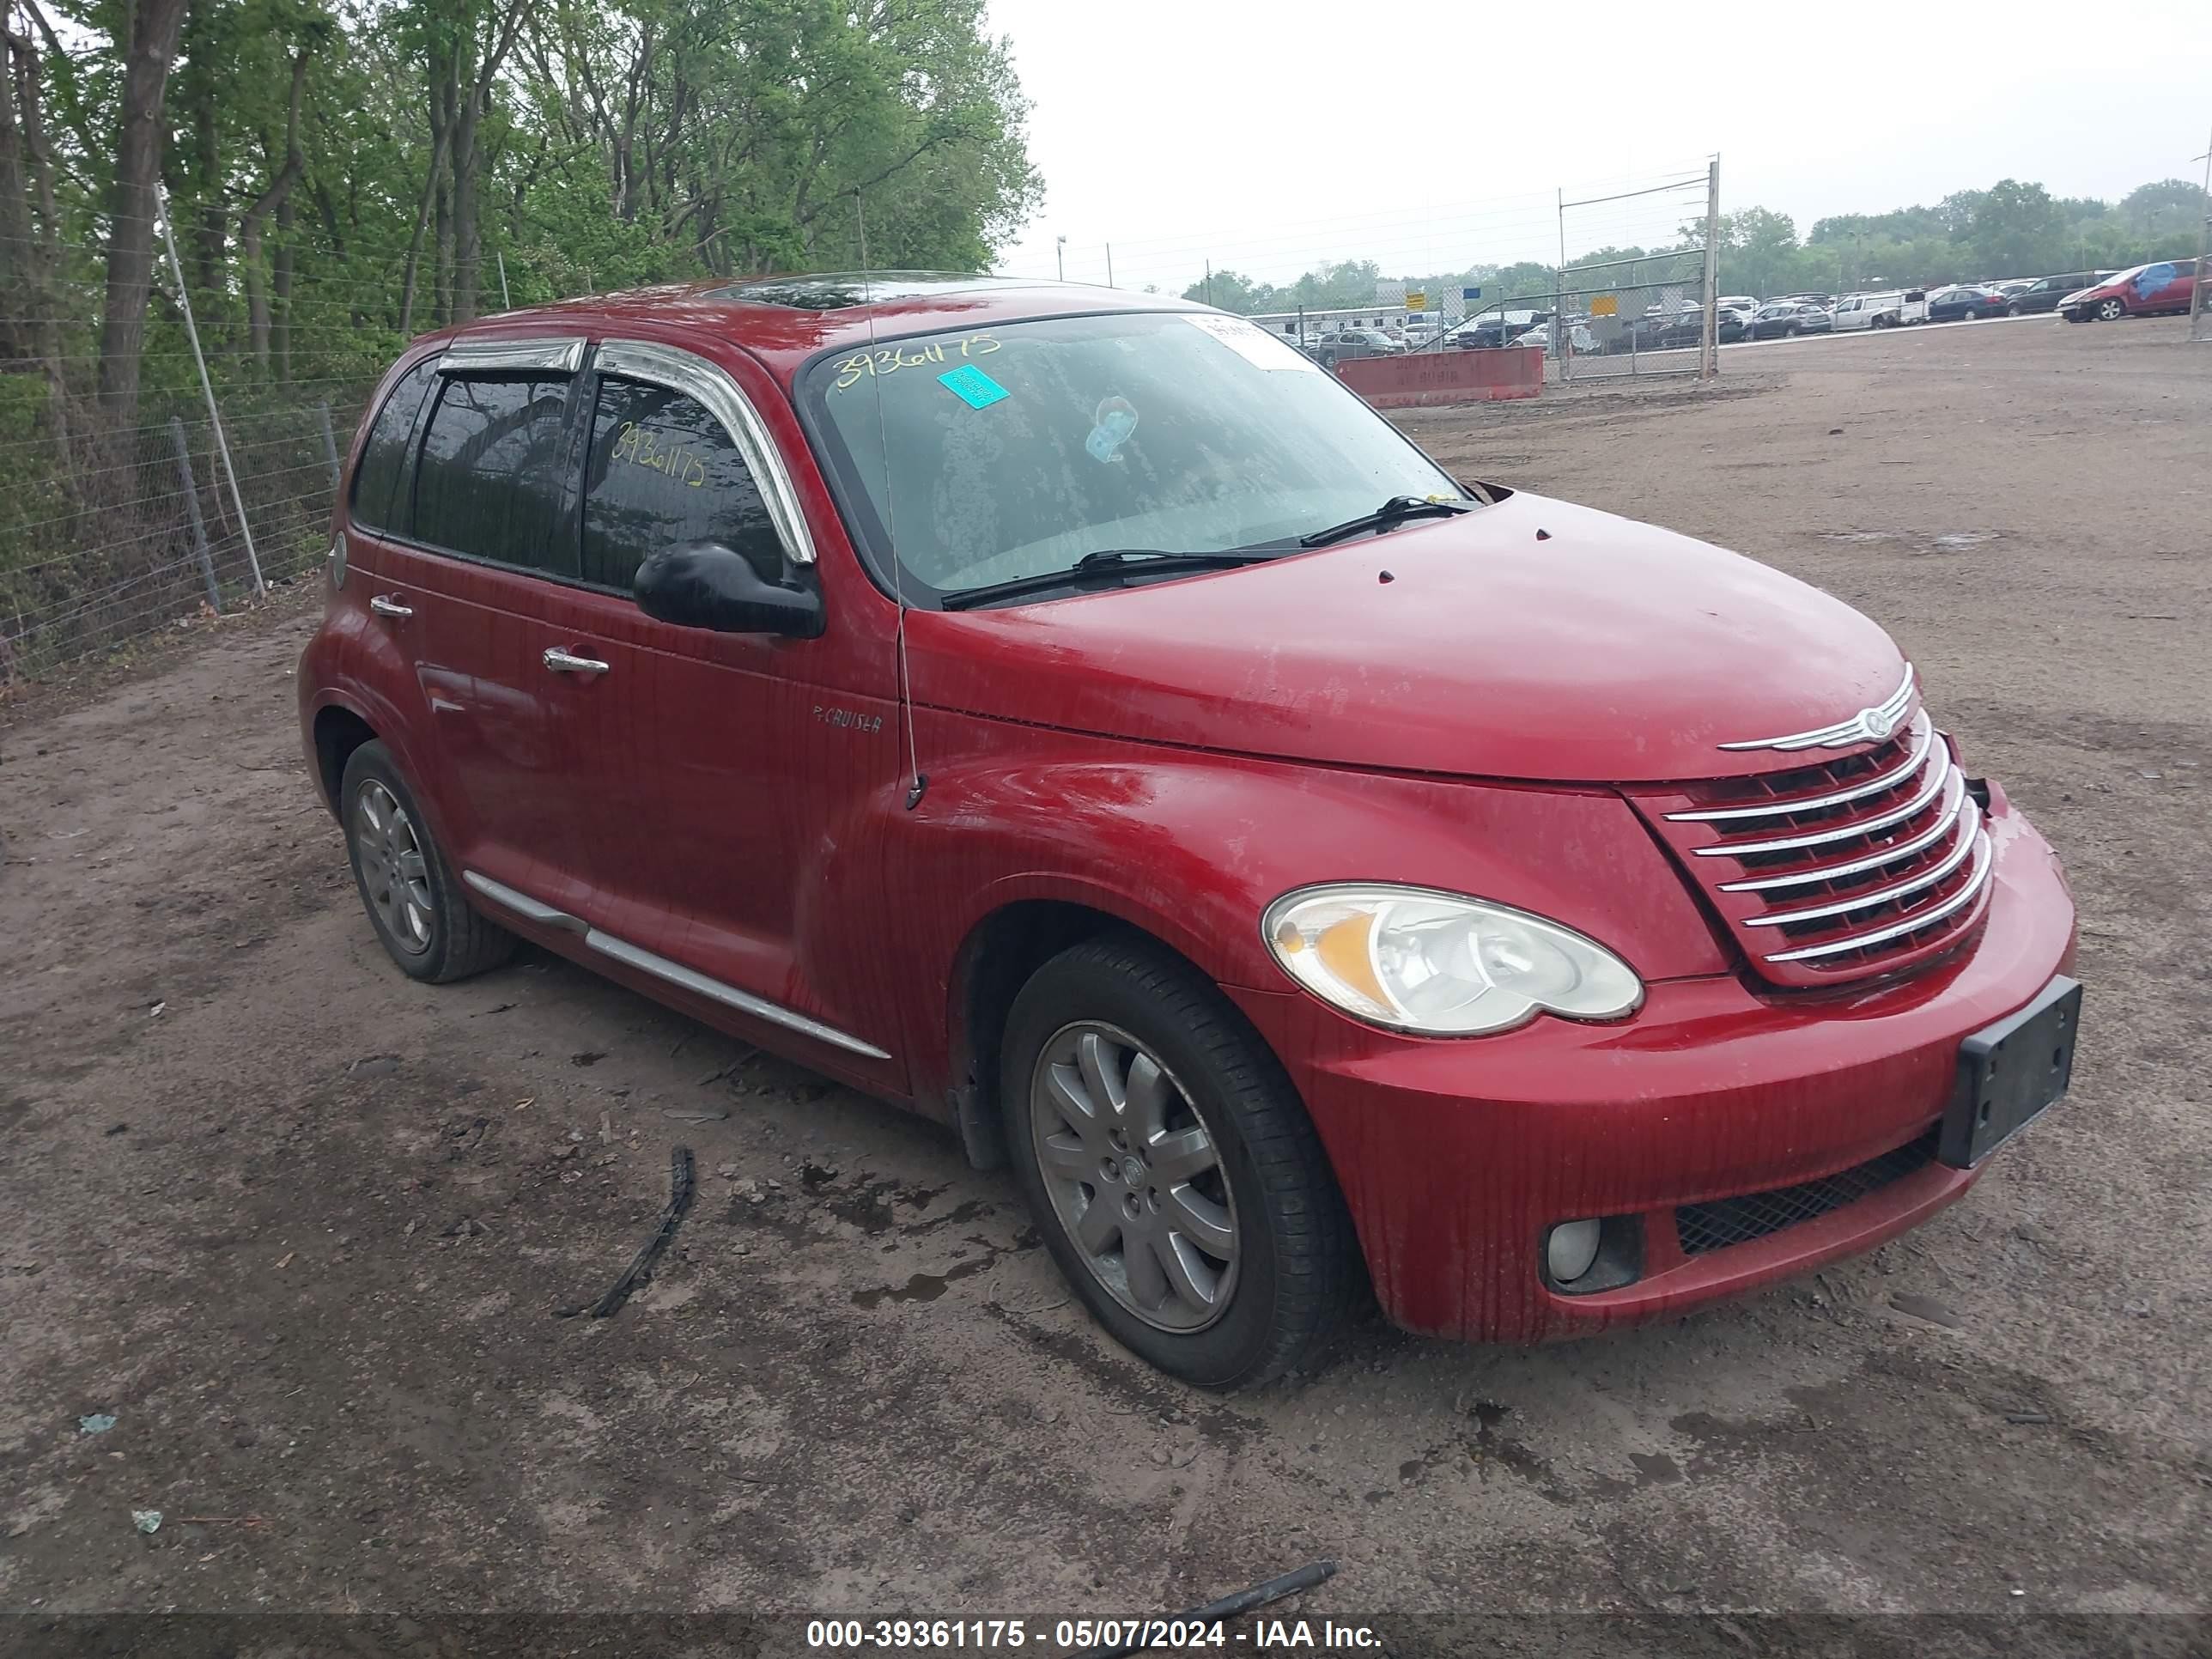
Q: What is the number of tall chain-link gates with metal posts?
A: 1